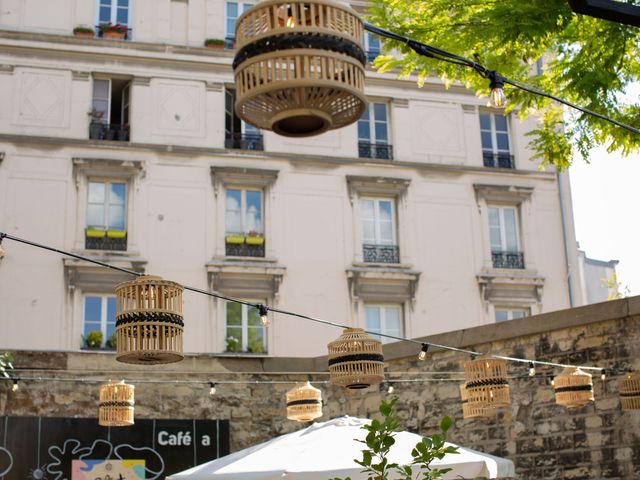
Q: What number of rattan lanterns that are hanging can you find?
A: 9